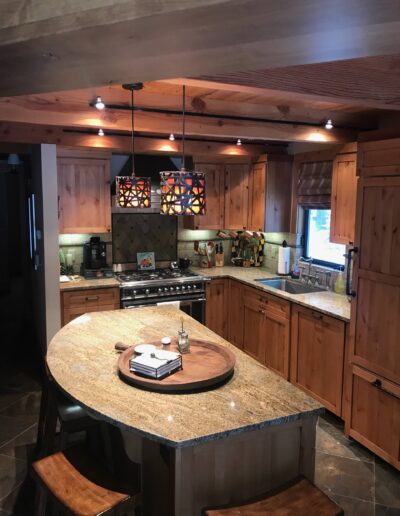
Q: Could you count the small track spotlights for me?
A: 5